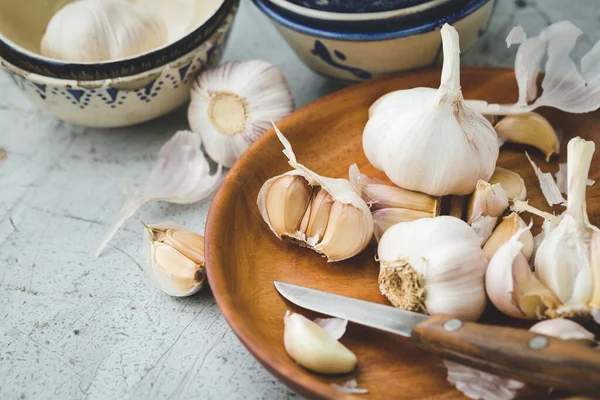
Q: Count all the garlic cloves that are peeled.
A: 1